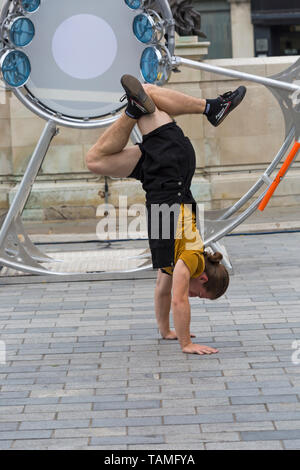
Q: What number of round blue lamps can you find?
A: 6